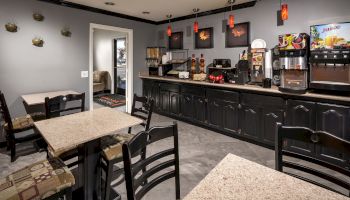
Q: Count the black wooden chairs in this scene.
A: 6